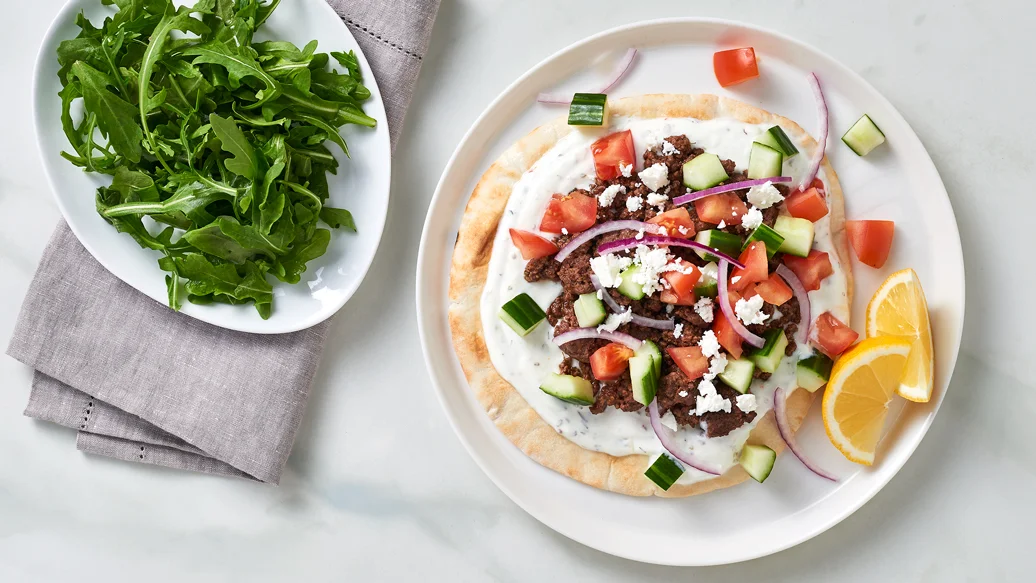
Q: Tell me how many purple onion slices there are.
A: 11